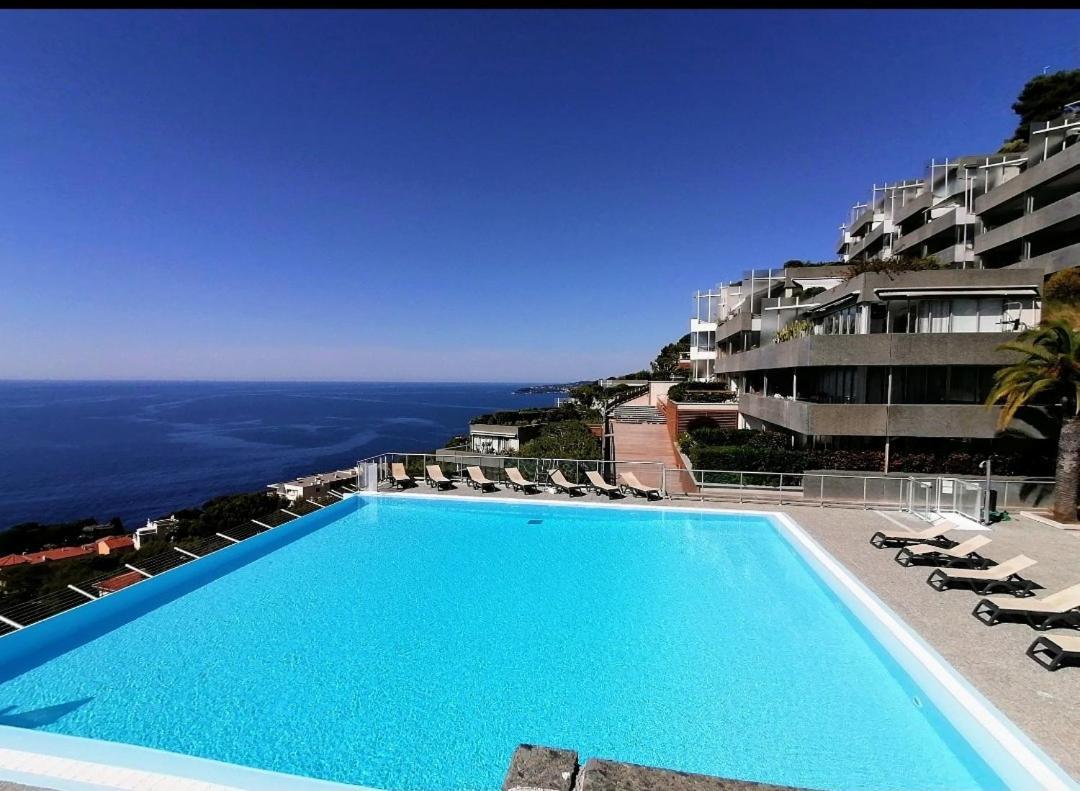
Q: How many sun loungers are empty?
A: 12